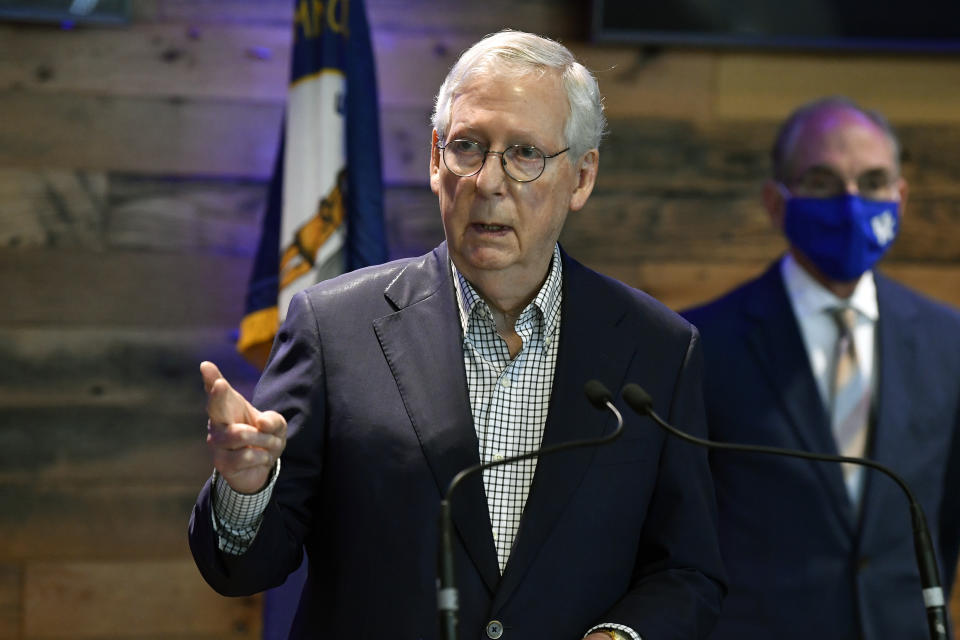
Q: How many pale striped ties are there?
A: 1